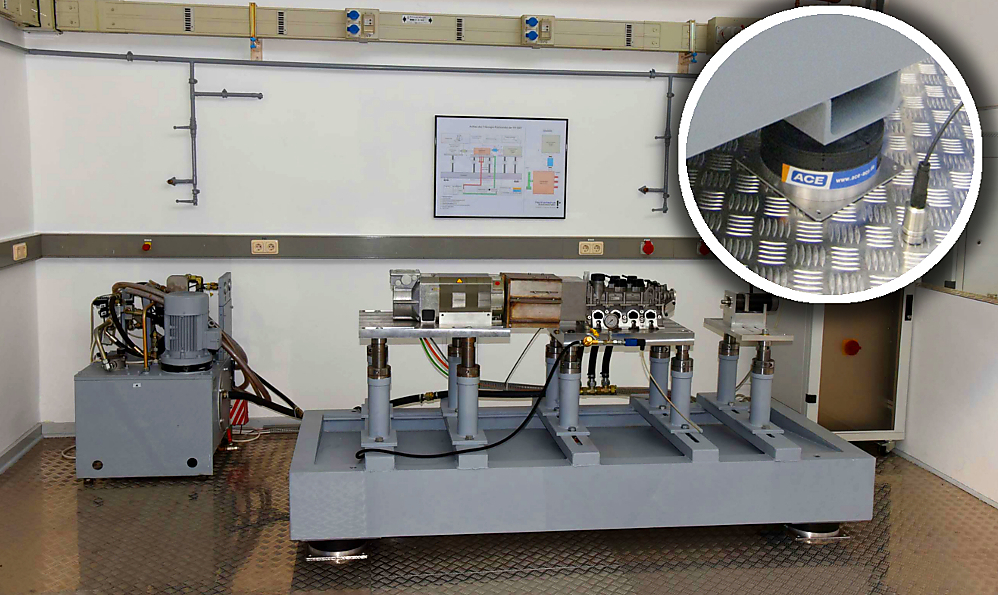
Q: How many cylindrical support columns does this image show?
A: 10